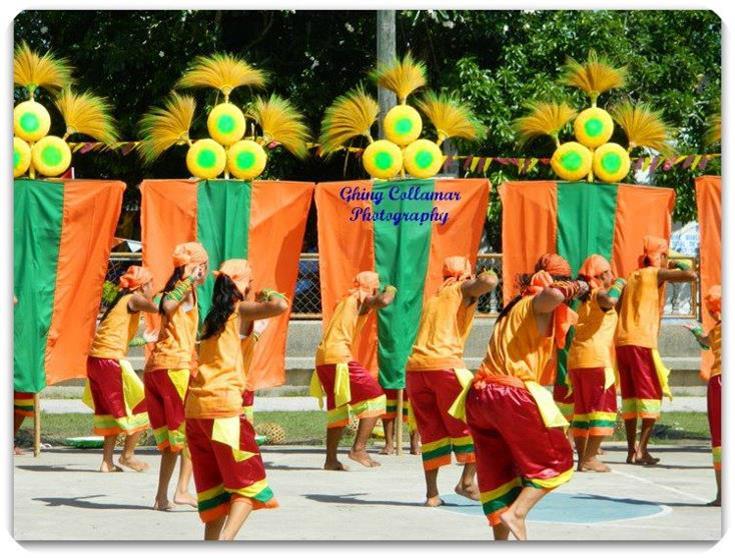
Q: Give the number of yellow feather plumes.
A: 12